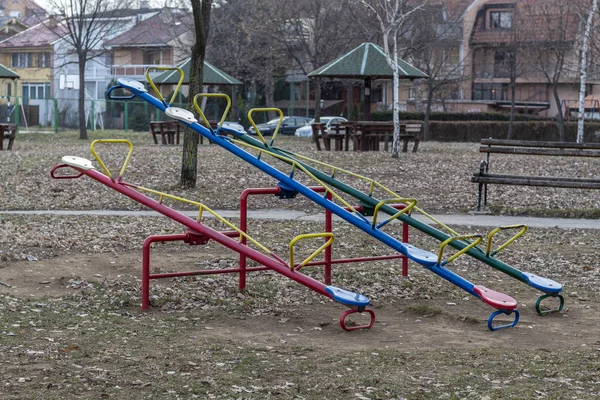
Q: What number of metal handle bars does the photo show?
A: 8